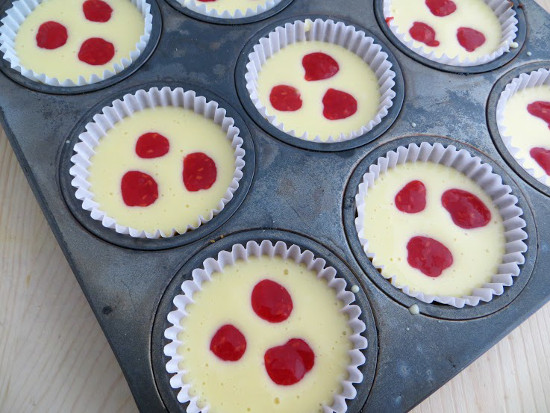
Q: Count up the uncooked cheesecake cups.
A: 8